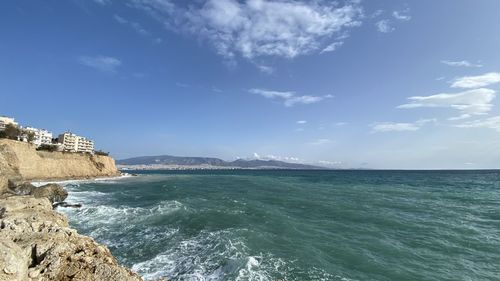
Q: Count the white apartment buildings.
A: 3